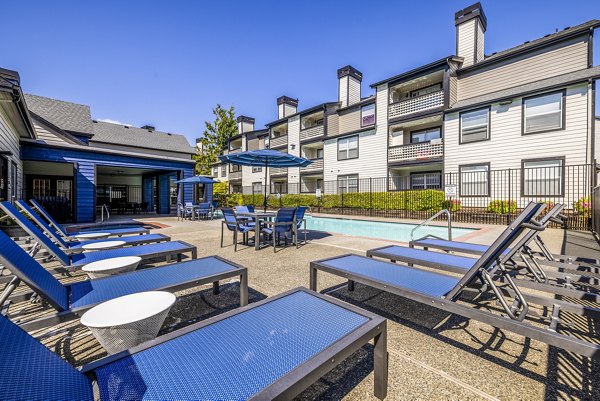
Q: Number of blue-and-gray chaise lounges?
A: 8